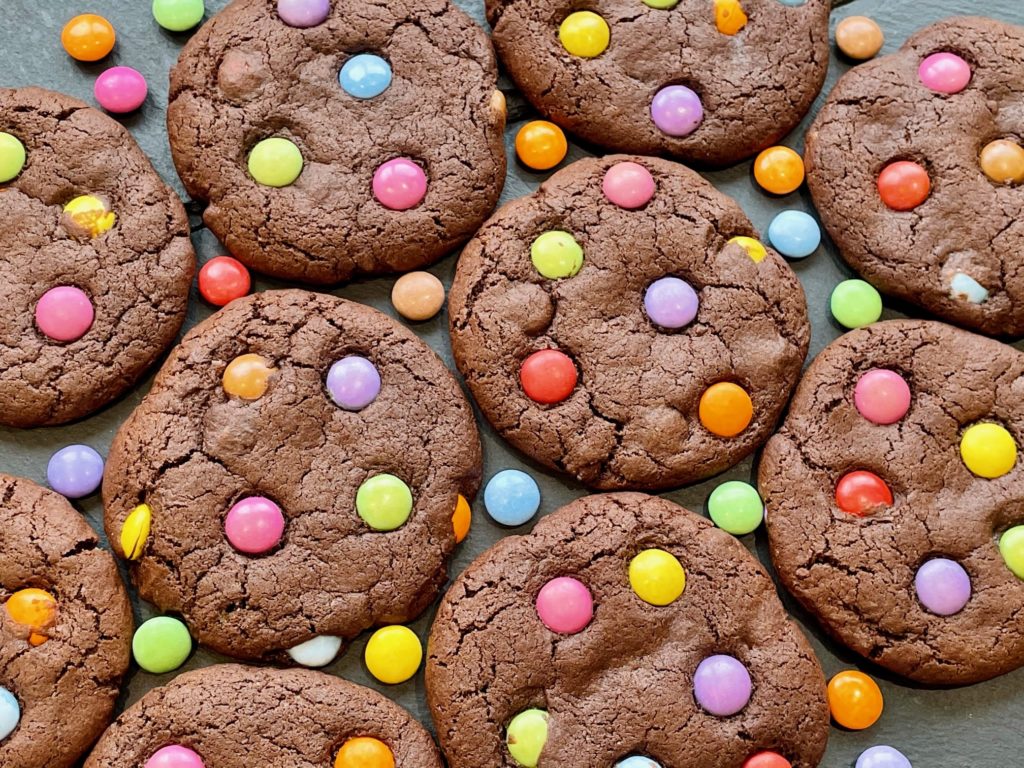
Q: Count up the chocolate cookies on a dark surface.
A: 10